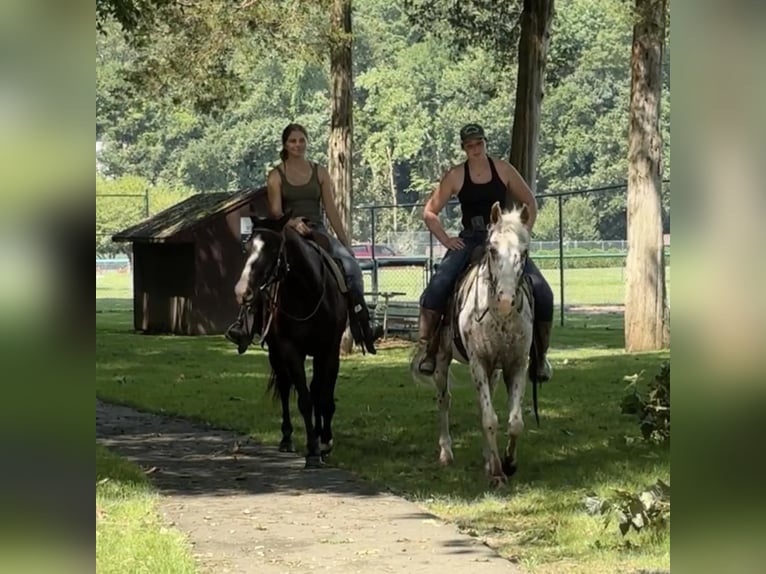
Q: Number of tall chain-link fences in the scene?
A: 1